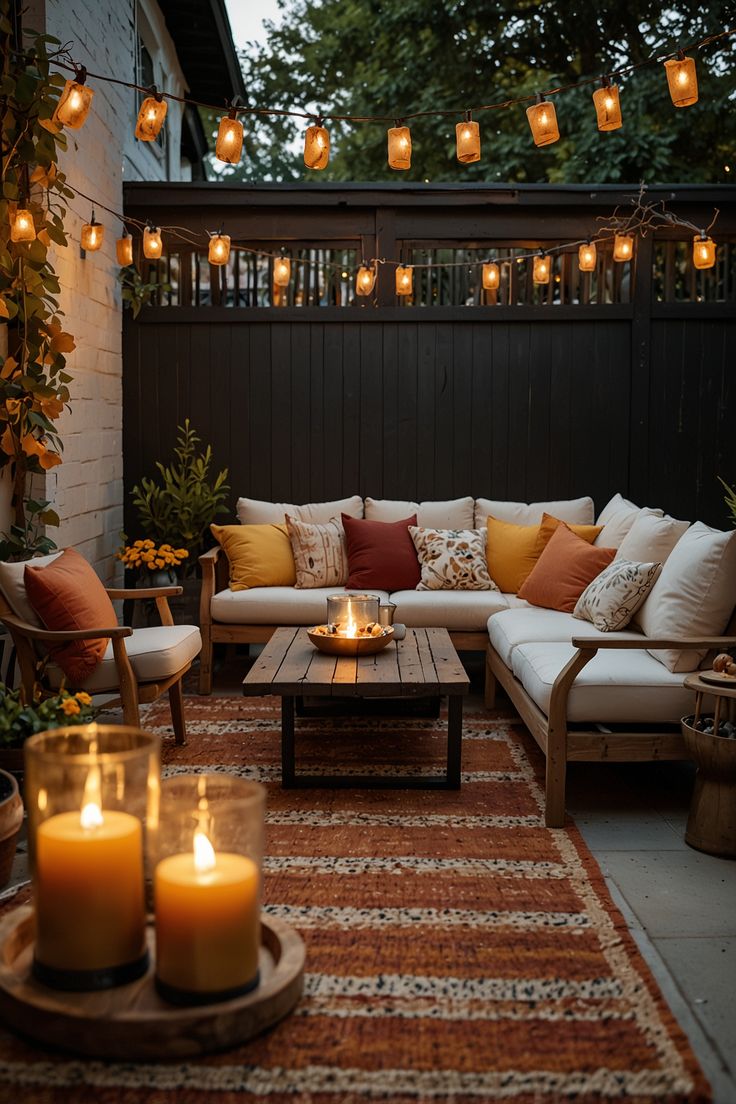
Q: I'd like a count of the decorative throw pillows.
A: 9